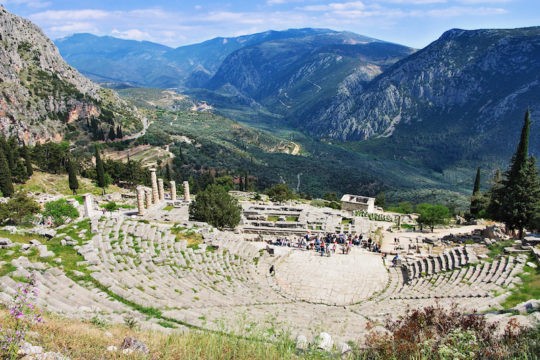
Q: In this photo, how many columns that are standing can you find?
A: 6